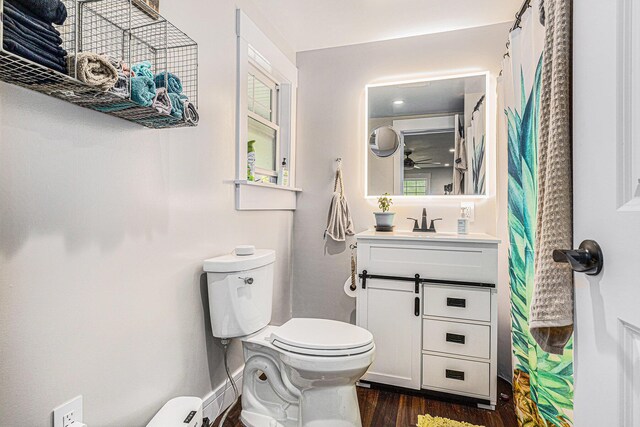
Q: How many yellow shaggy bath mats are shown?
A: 1